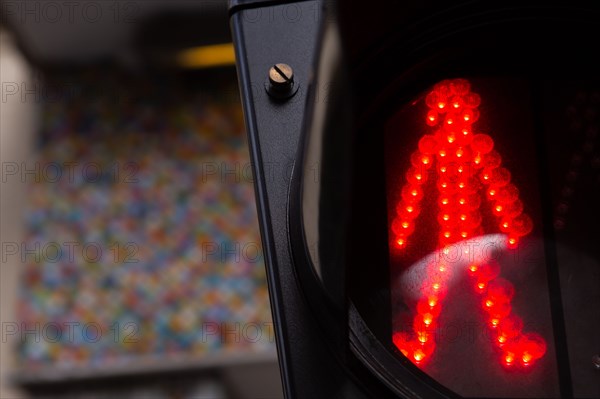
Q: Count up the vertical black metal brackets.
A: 1